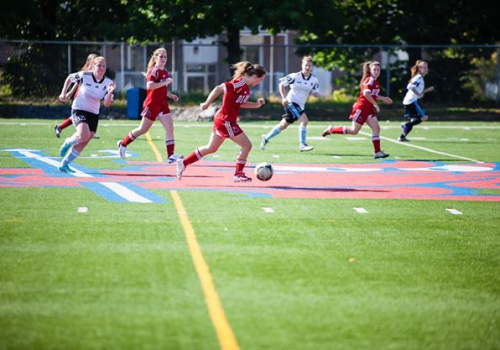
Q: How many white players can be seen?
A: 3